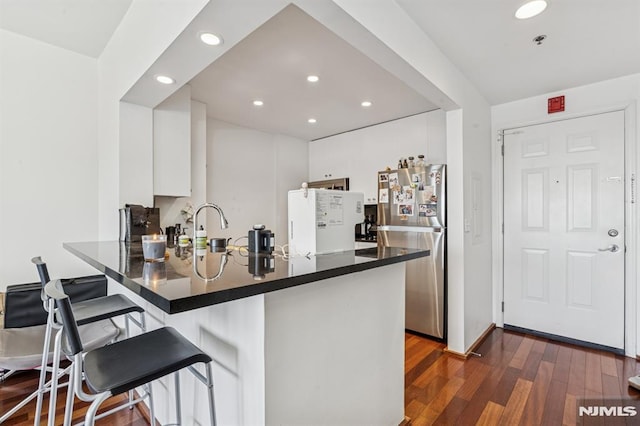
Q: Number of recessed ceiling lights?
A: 7